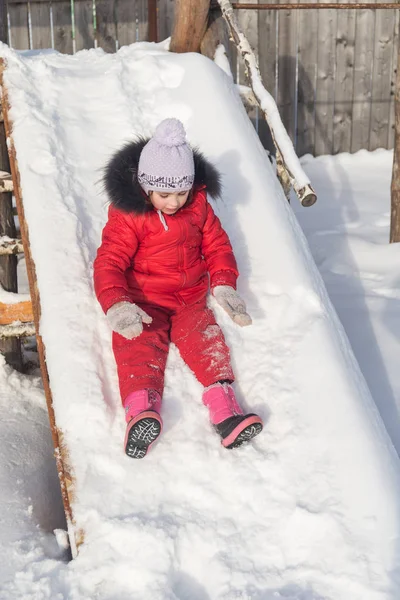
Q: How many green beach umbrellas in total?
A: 0